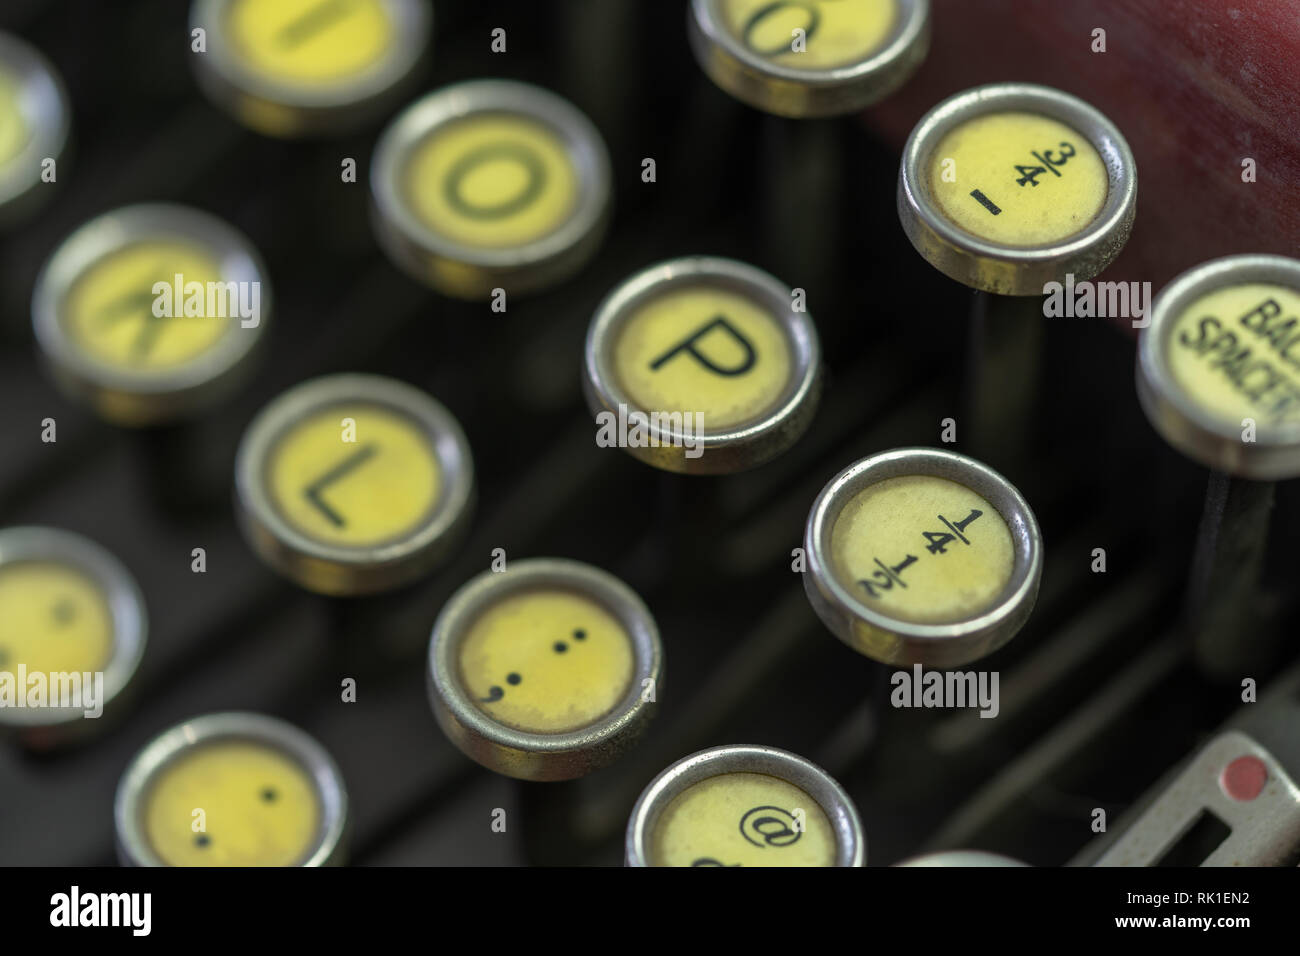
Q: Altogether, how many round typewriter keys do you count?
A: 14